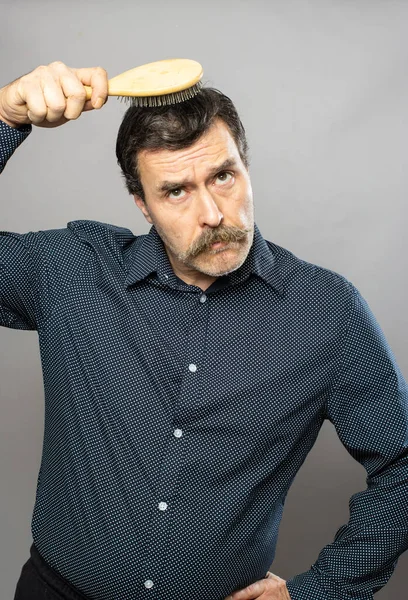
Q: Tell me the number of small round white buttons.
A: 5